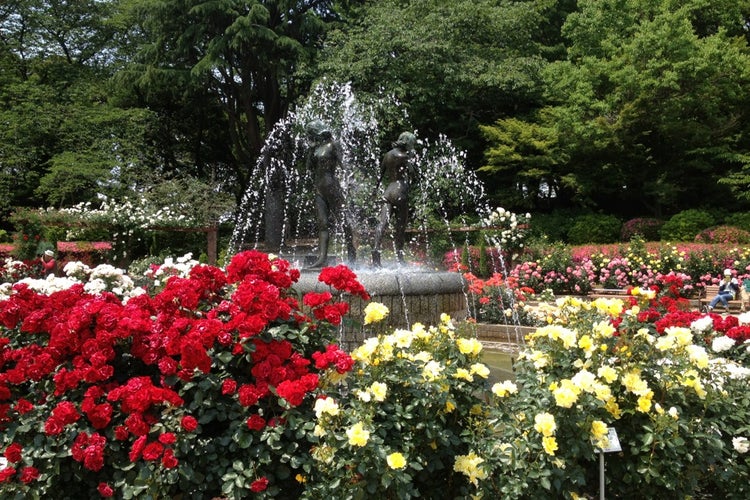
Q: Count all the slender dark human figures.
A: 2